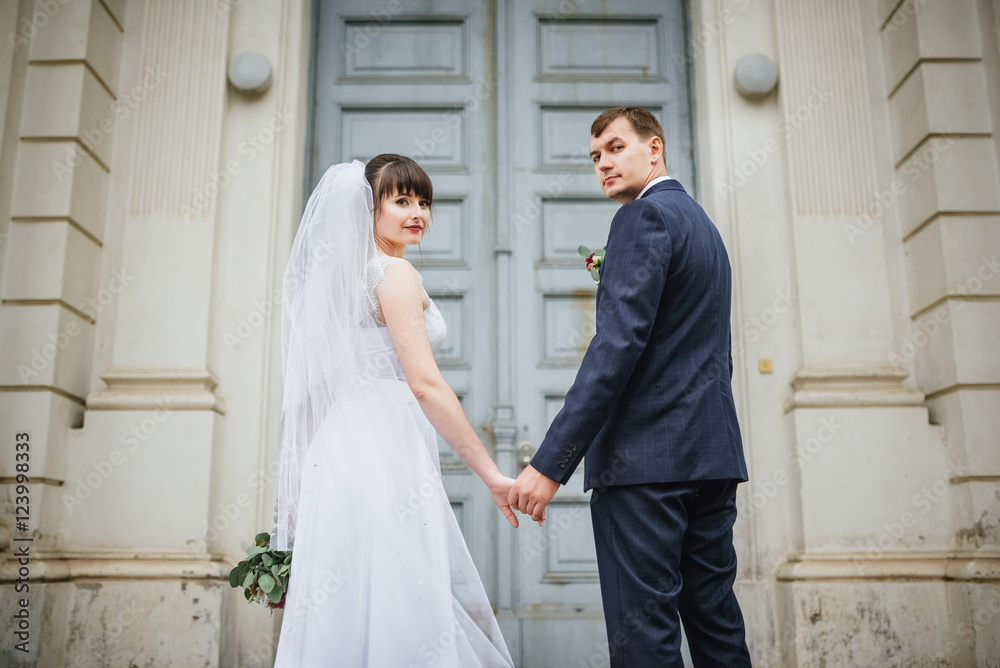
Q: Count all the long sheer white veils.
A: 1